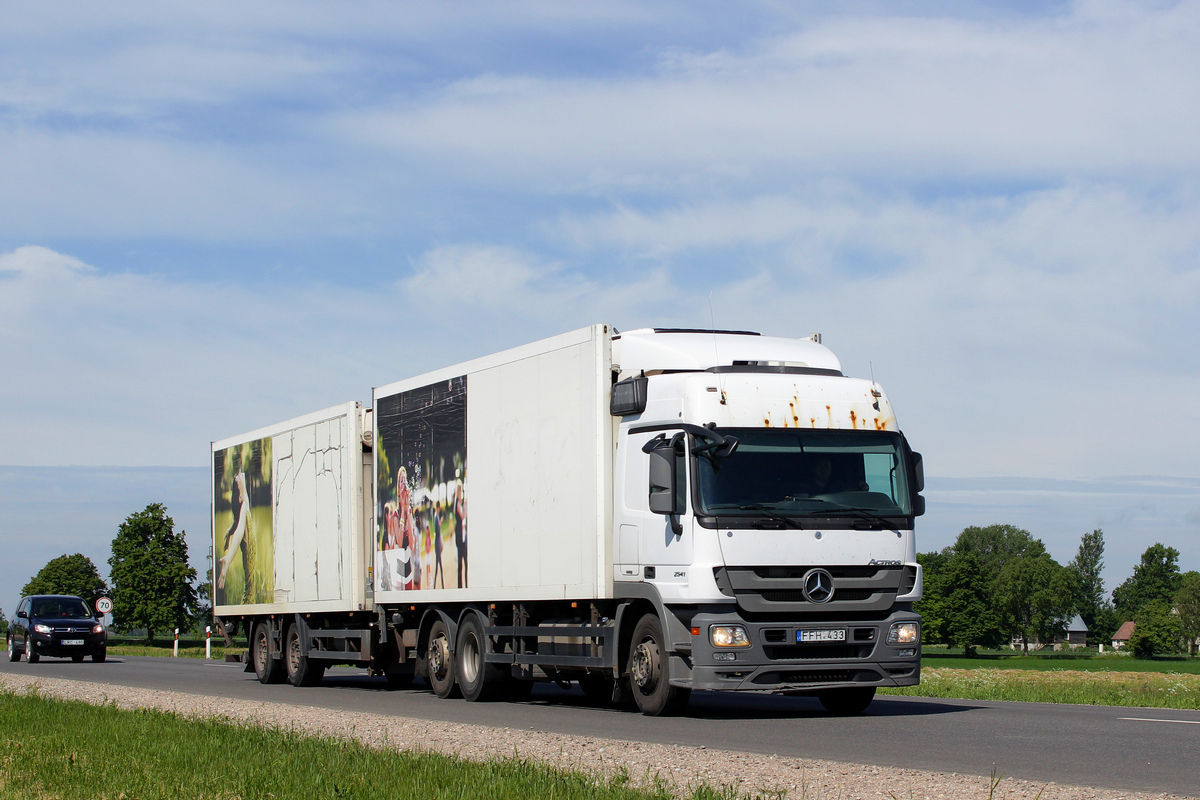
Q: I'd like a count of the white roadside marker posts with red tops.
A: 2